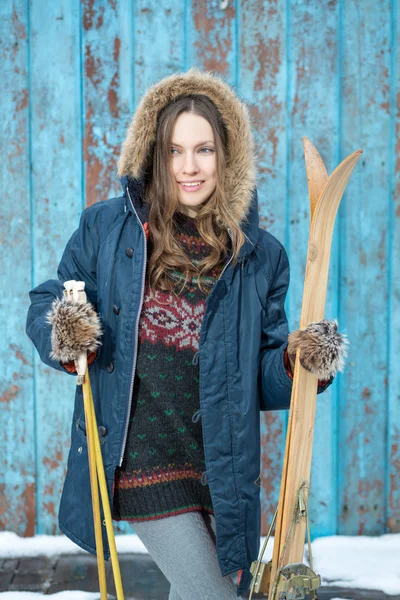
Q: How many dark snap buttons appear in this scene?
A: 4